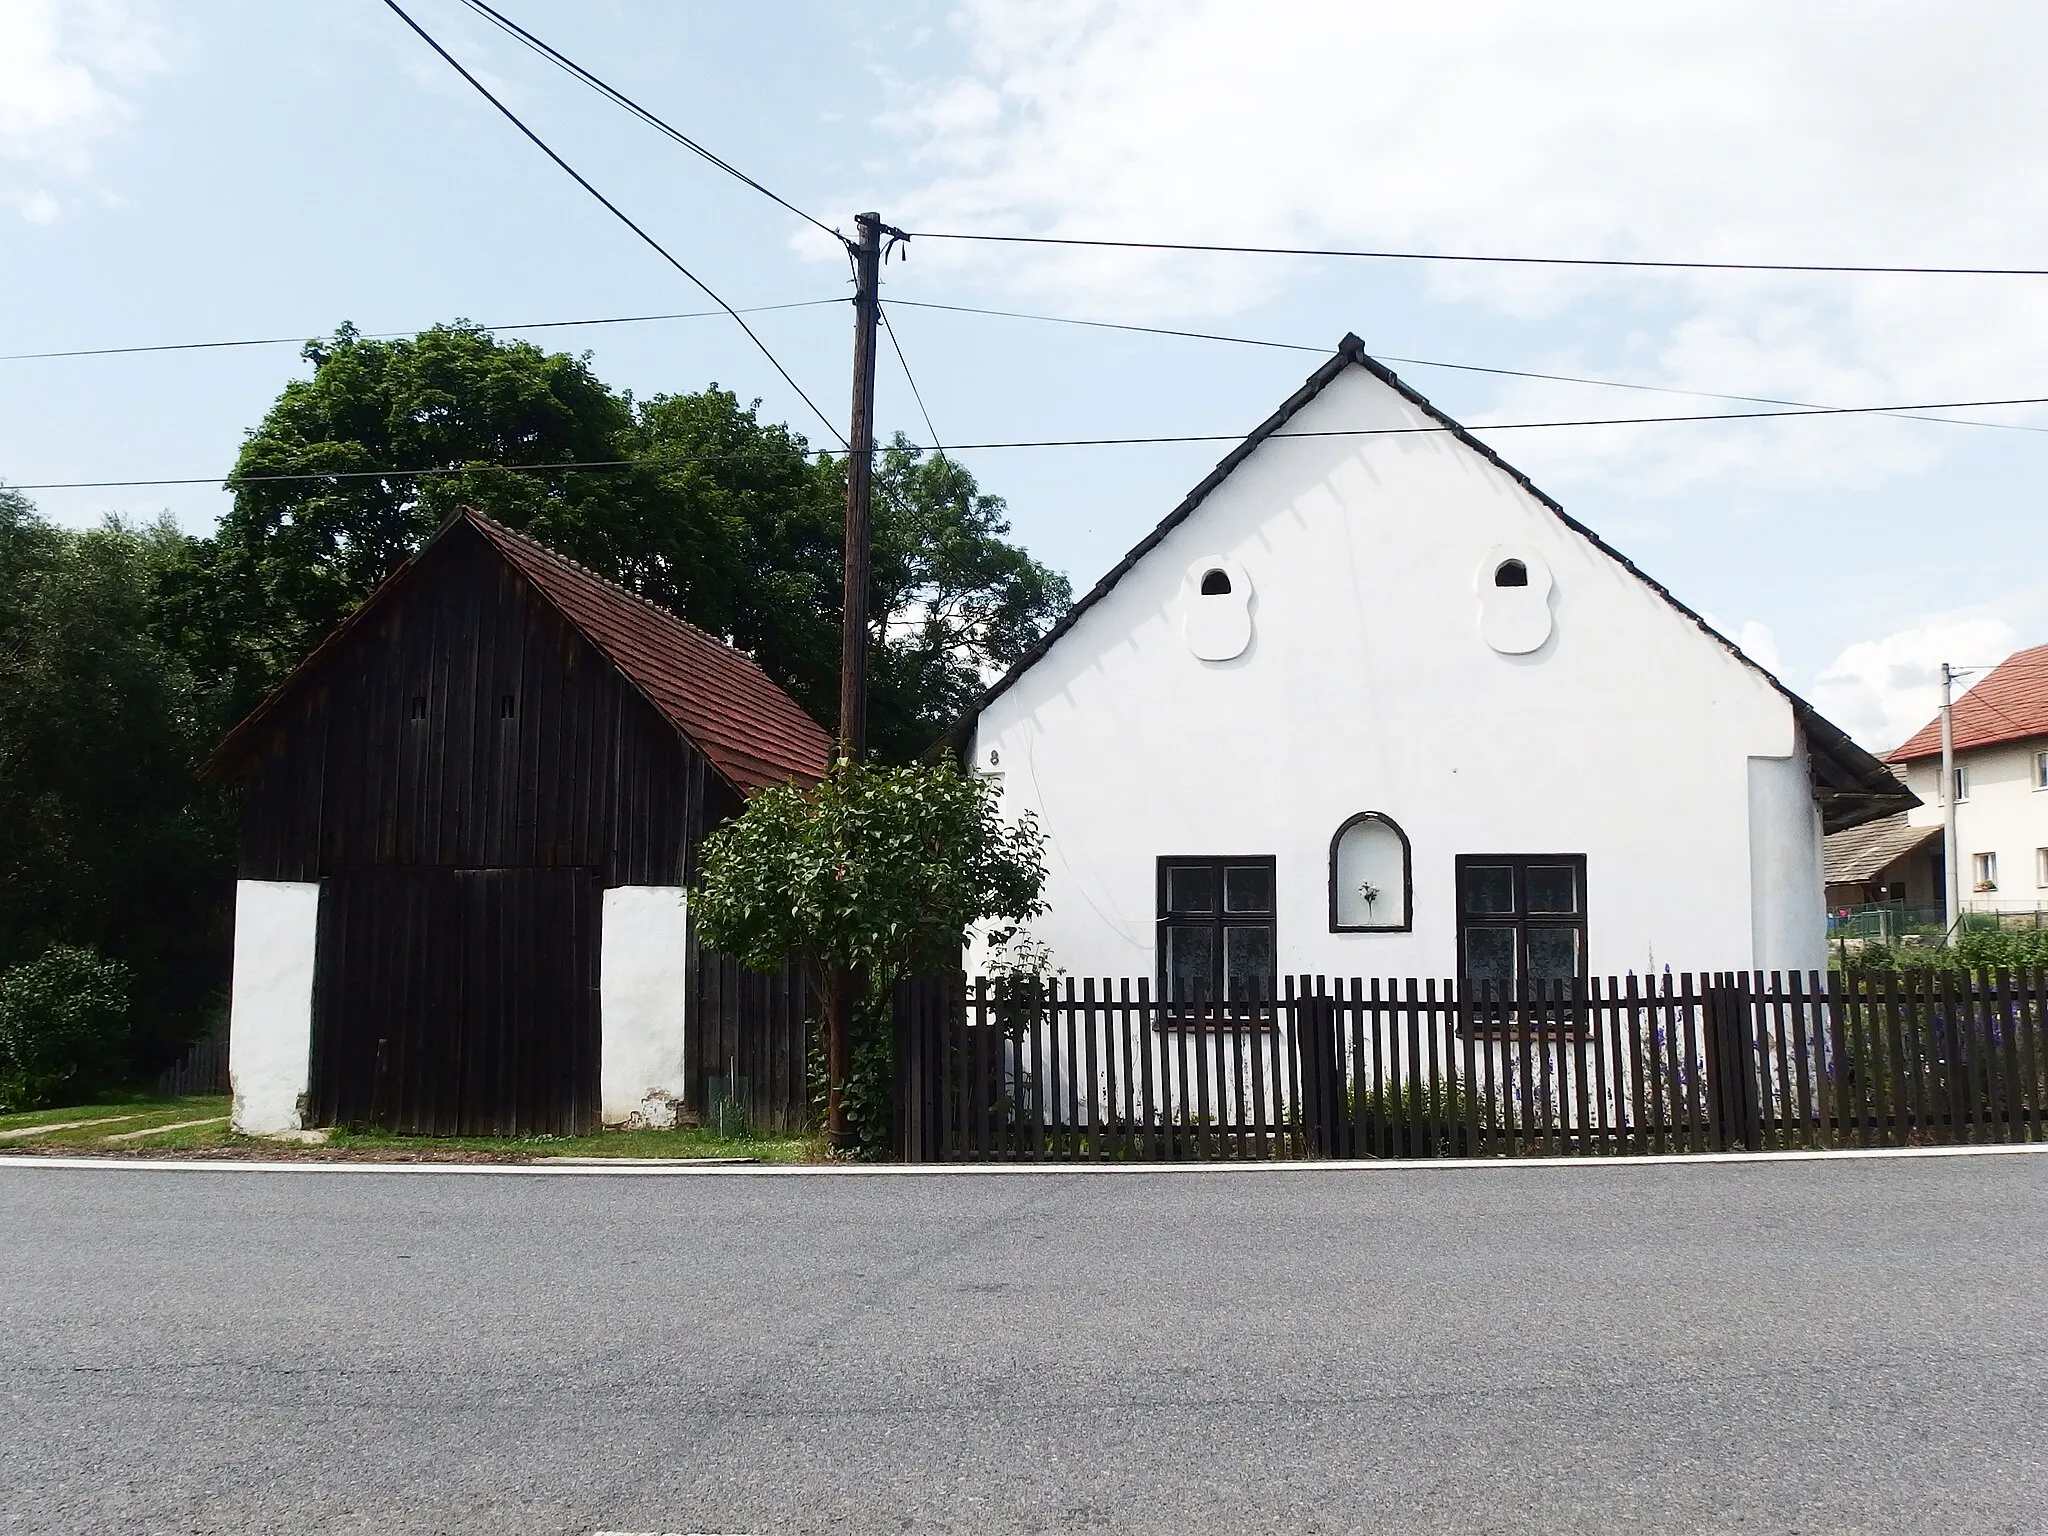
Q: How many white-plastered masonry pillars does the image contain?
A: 2